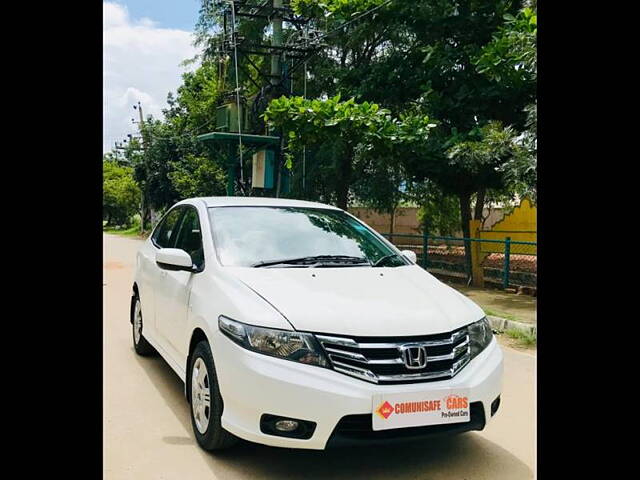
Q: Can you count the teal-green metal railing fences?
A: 1